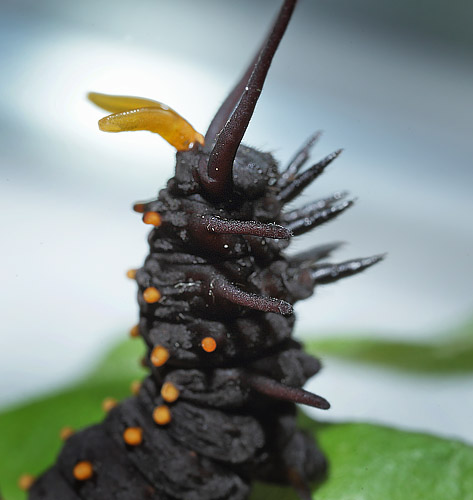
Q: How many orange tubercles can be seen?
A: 15